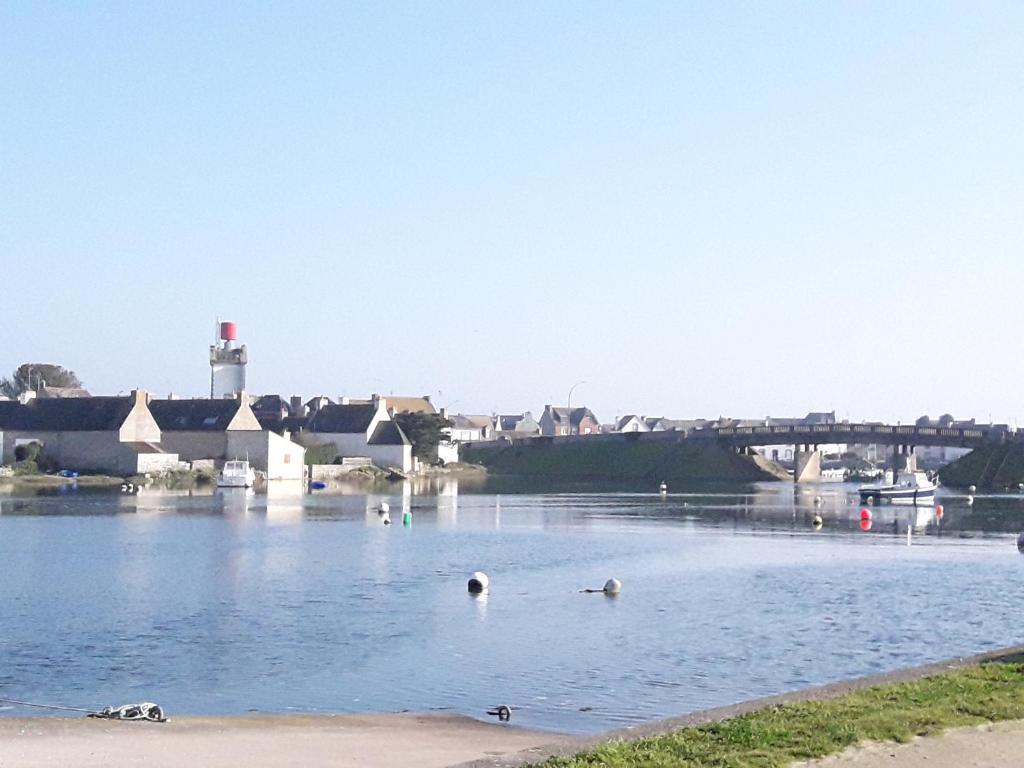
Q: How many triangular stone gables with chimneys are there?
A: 2